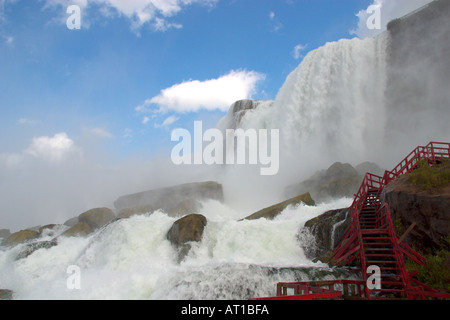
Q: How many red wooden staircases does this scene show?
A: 1